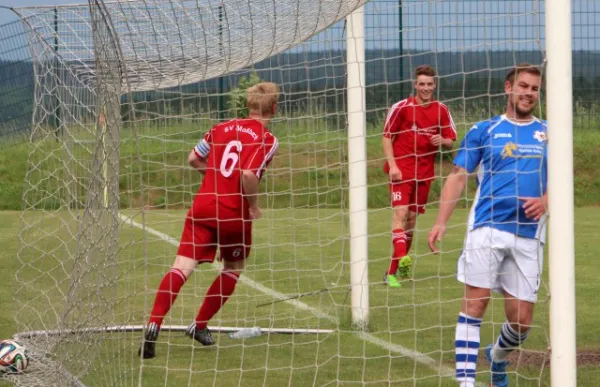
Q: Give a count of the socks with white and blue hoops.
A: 2